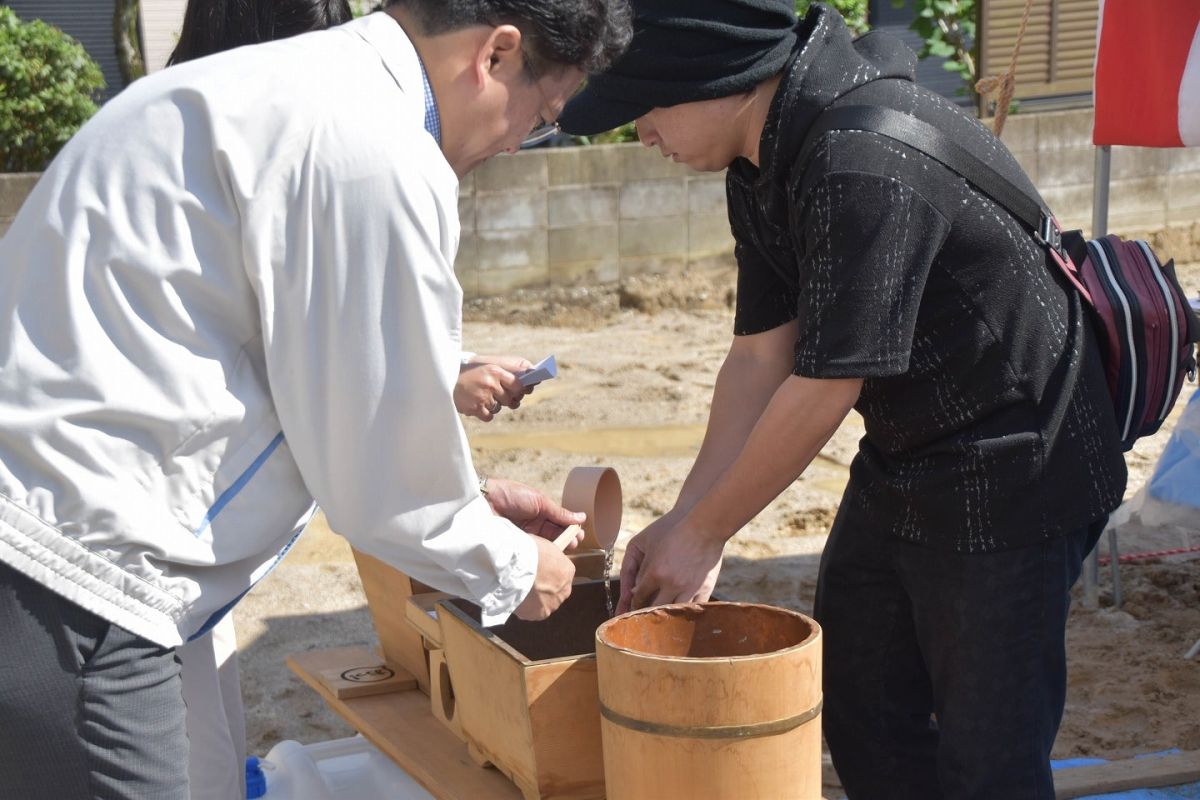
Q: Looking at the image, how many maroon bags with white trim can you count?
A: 1